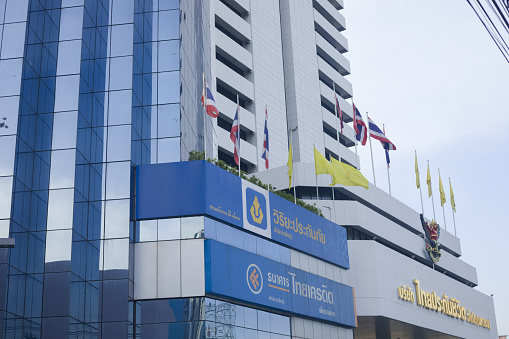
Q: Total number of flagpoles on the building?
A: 14